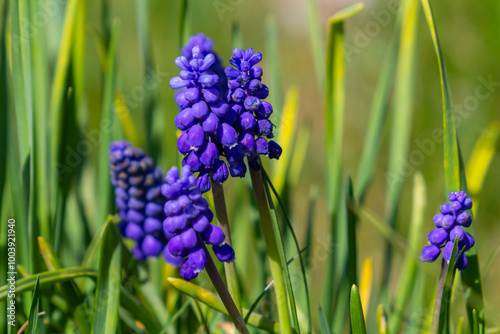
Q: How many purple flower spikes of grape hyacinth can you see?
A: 6